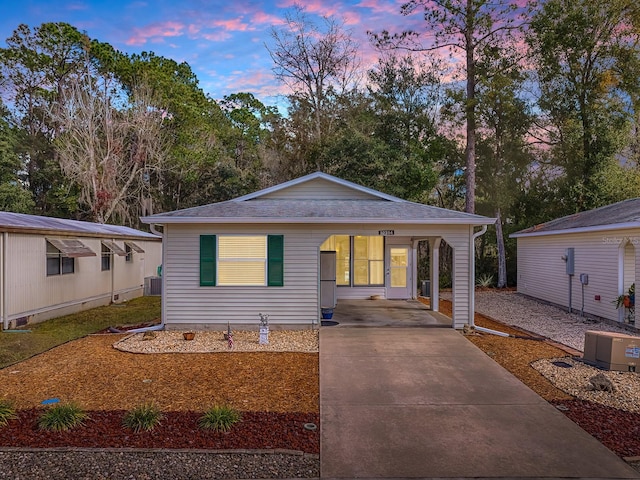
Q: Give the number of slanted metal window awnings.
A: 3